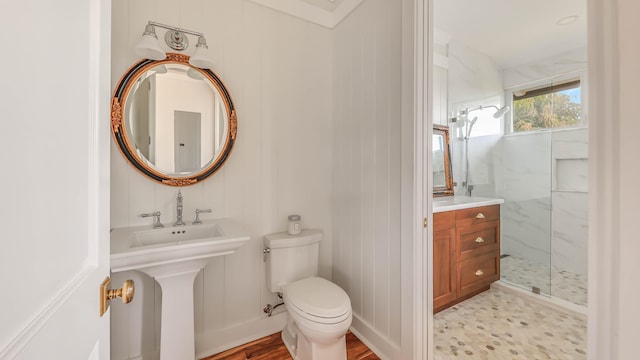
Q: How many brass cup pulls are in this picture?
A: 3